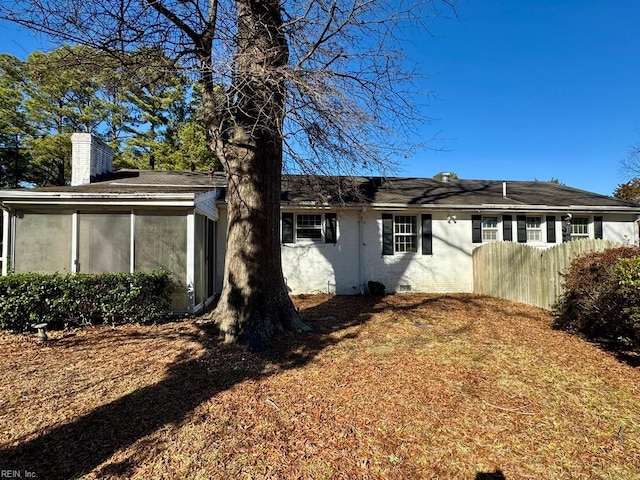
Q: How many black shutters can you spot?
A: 10